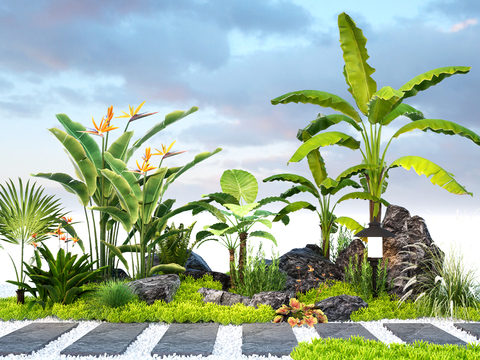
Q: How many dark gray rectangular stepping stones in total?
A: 7